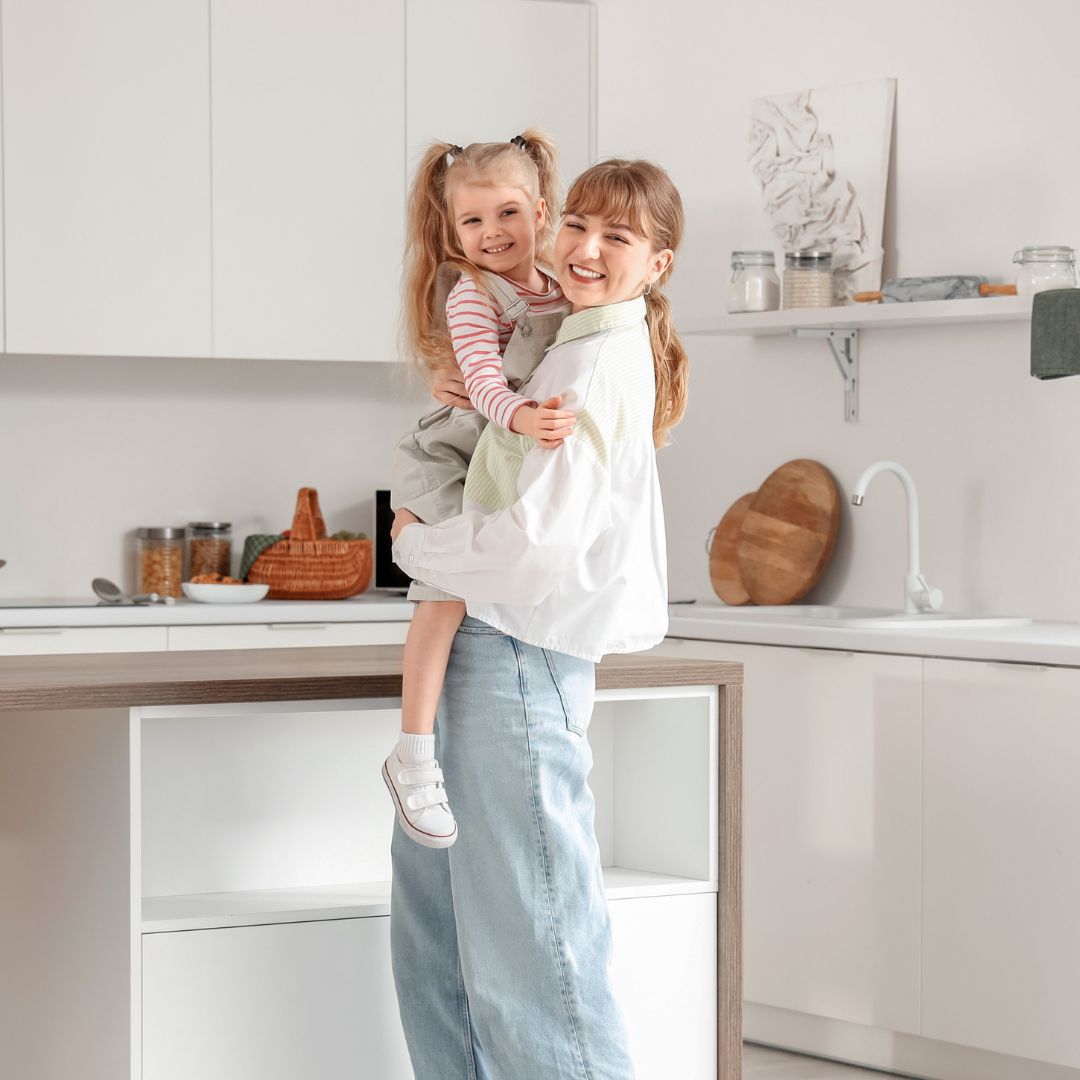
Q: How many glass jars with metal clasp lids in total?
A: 2